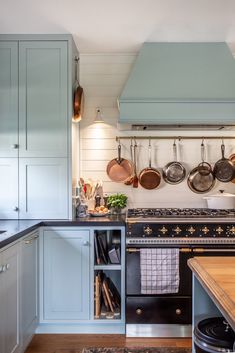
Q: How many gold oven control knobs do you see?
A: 7